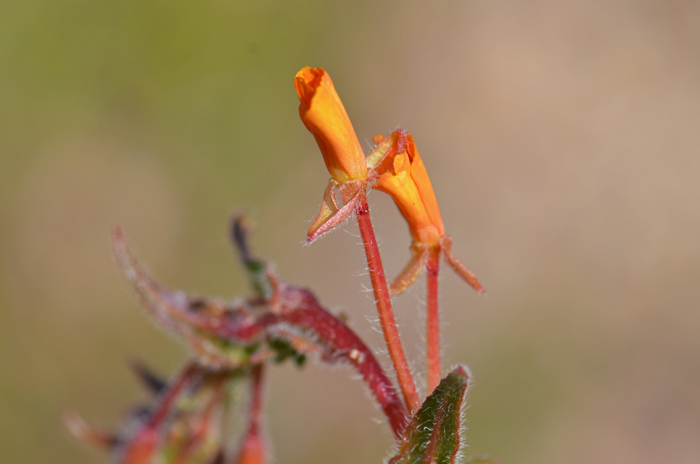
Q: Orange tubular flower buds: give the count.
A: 2